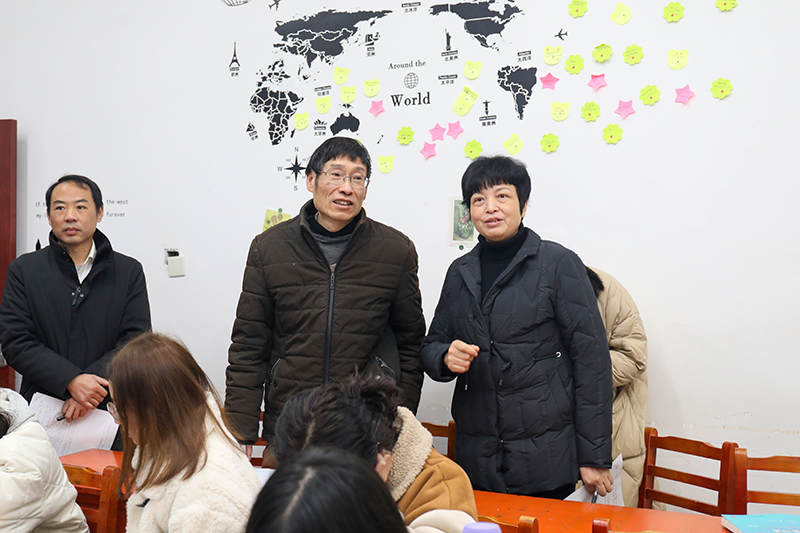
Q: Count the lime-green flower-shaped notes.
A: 13